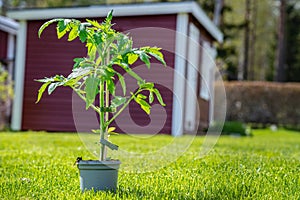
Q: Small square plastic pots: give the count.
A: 1